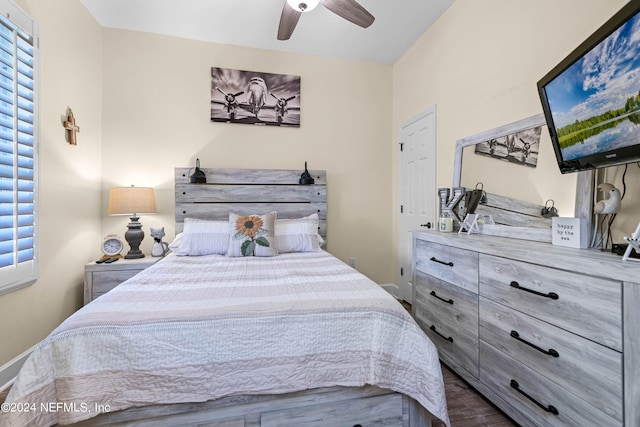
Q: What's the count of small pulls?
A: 3